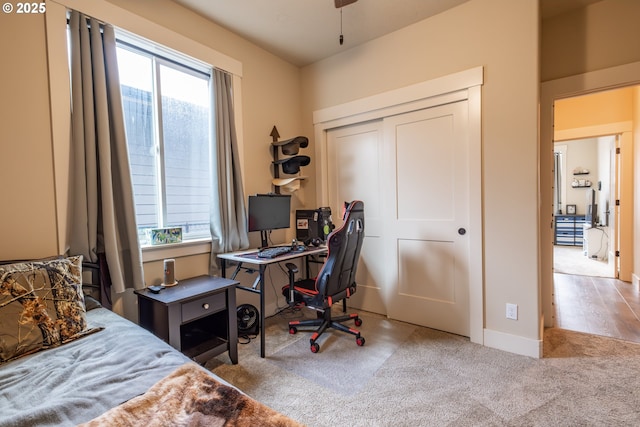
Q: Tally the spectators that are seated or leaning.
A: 0